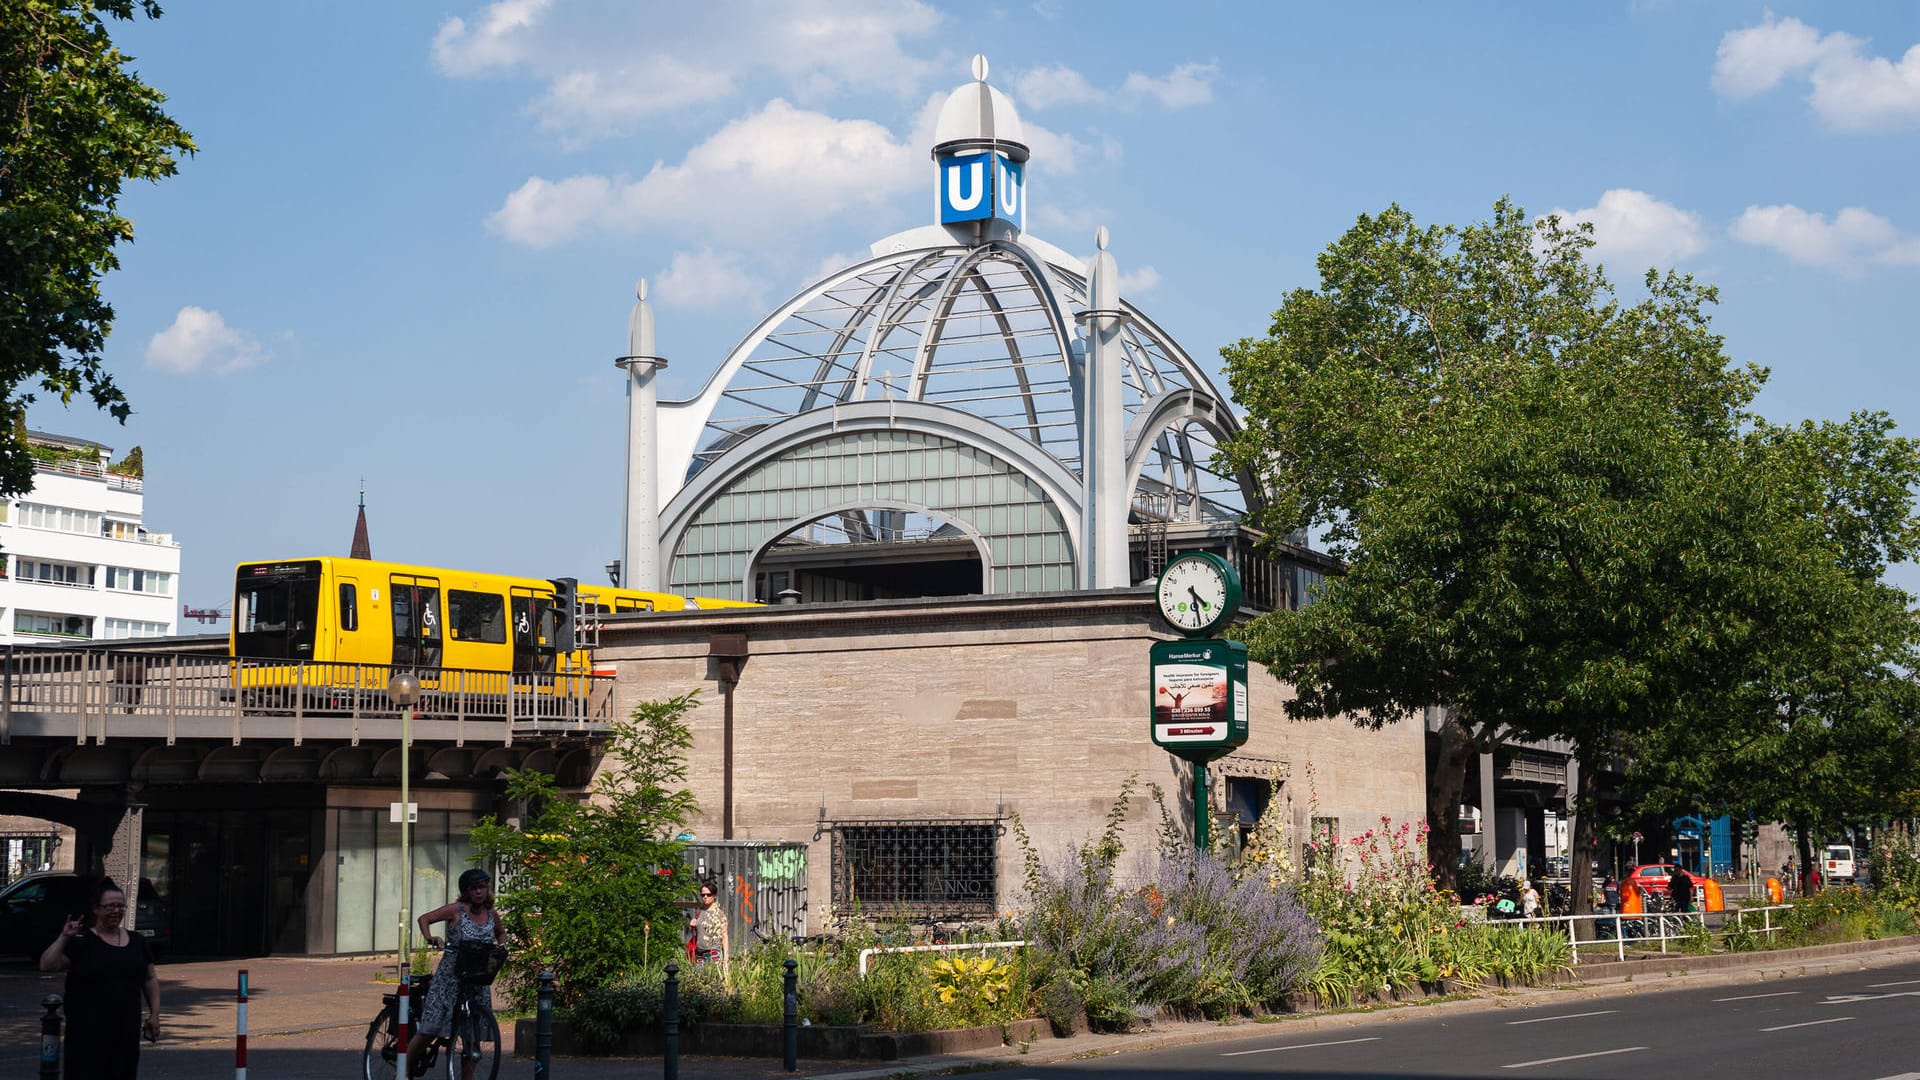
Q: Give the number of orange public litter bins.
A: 3